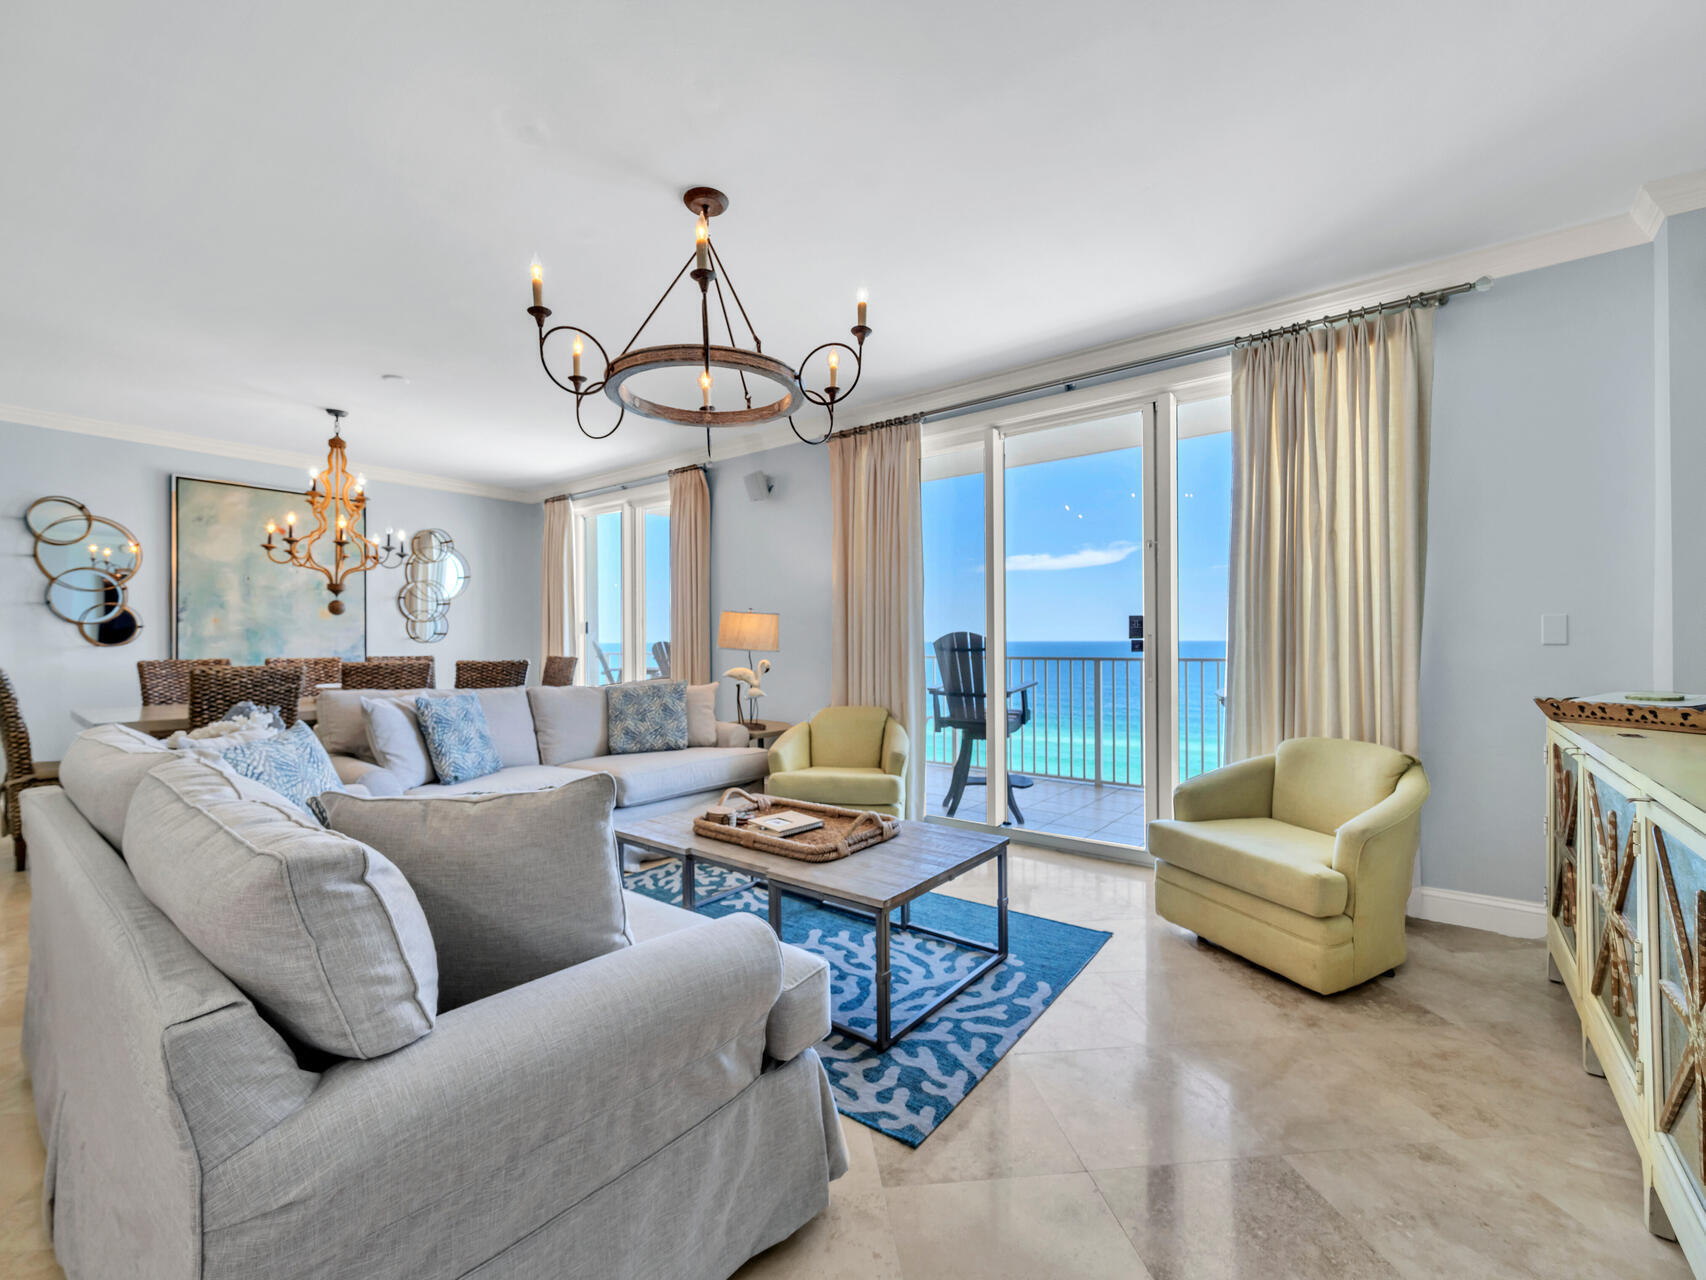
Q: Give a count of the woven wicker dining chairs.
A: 8